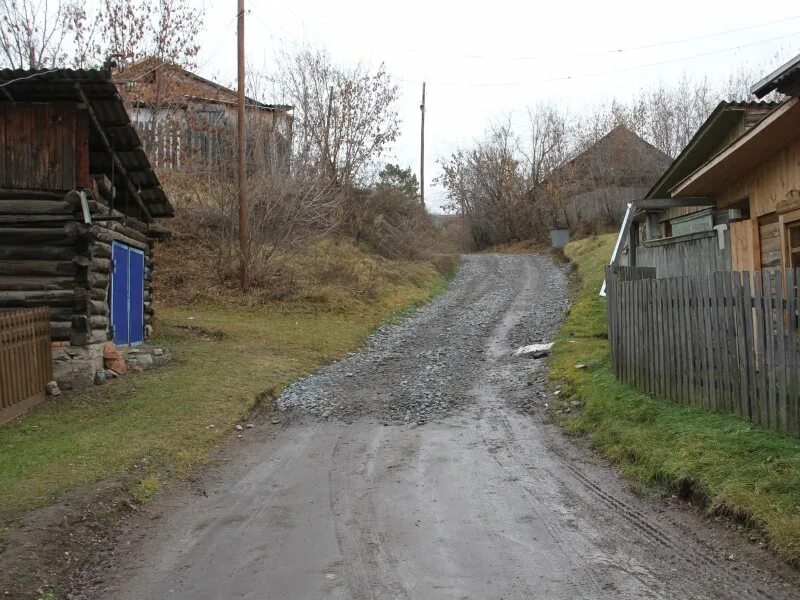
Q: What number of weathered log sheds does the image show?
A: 1